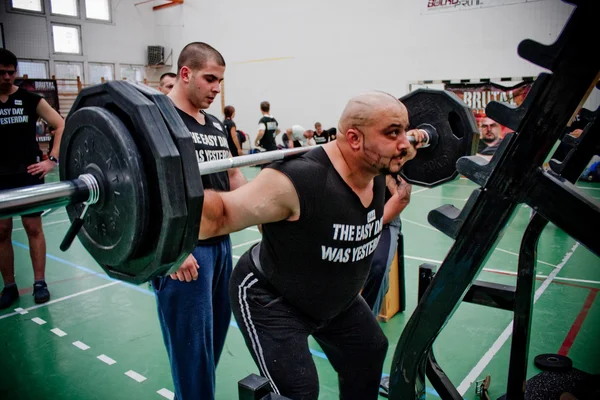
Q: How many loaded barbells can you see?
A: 1